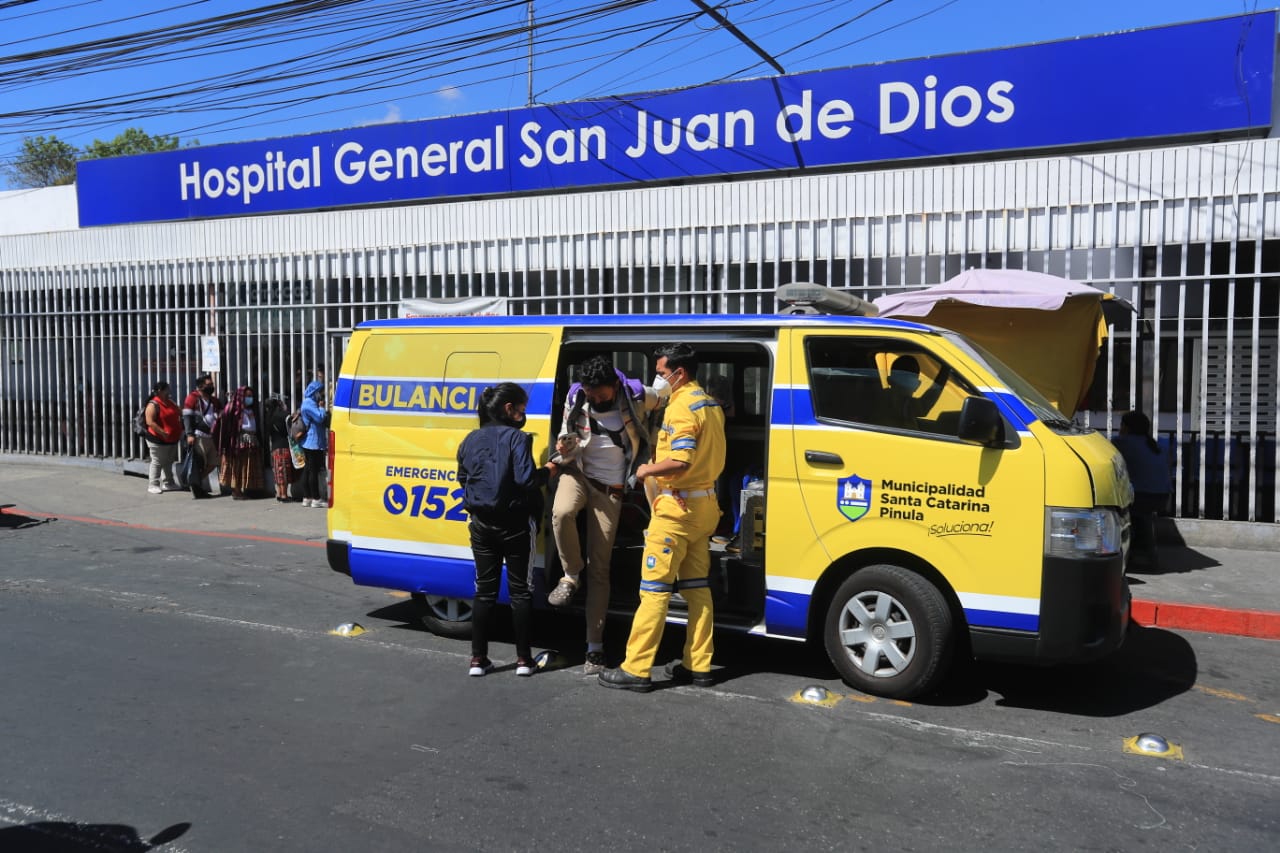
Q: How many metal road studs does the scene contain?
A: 4